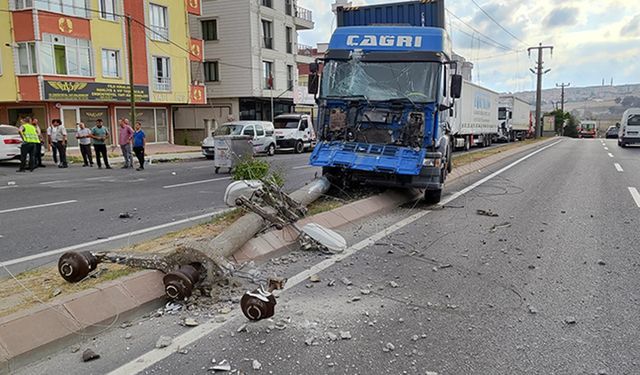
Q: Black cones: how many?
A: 3